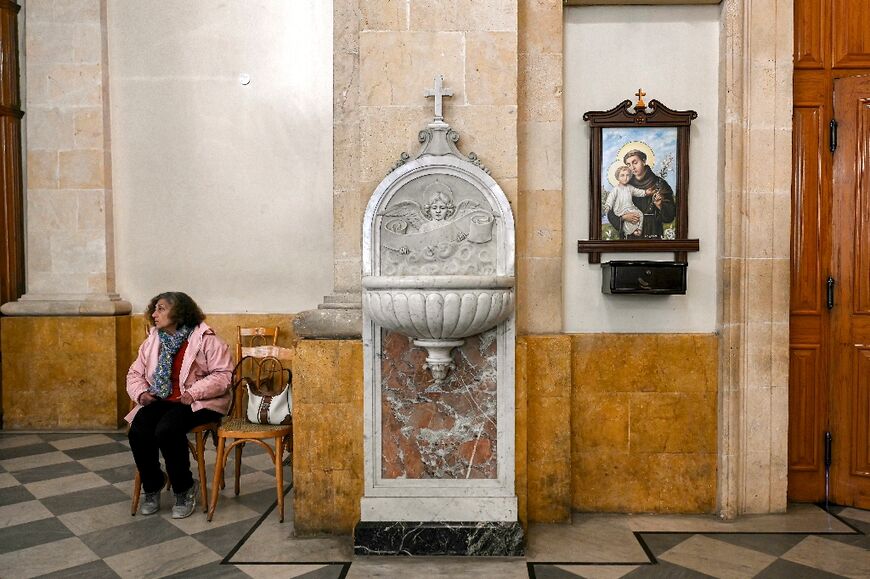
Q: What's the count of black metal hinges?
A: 3